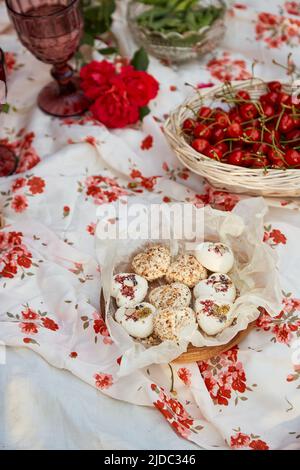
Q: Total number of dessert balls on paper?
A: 9